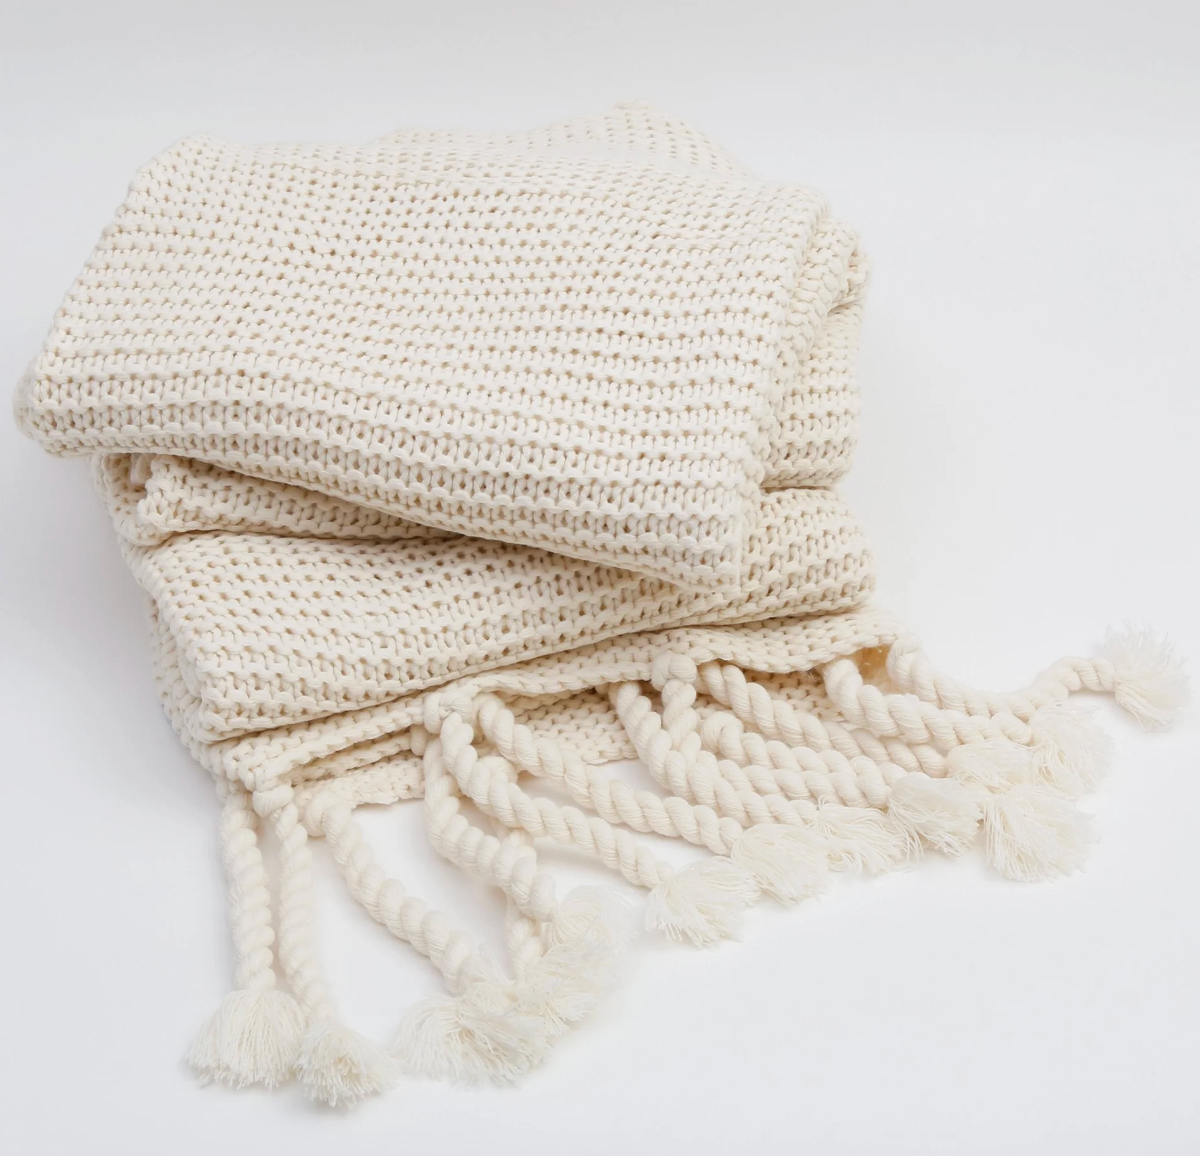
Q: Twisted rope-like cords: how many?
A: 13